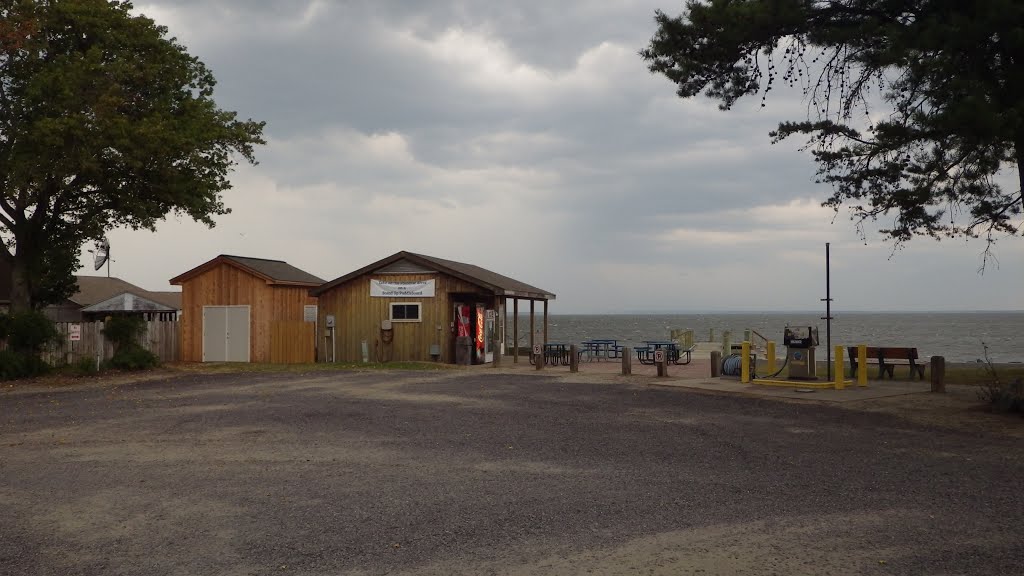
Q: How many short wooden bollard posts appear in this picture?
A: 7